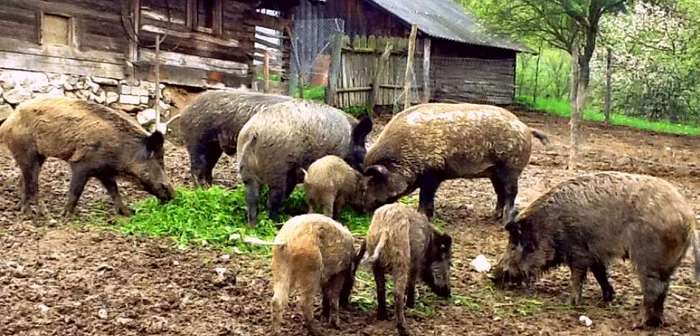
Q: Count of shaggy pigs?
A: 8